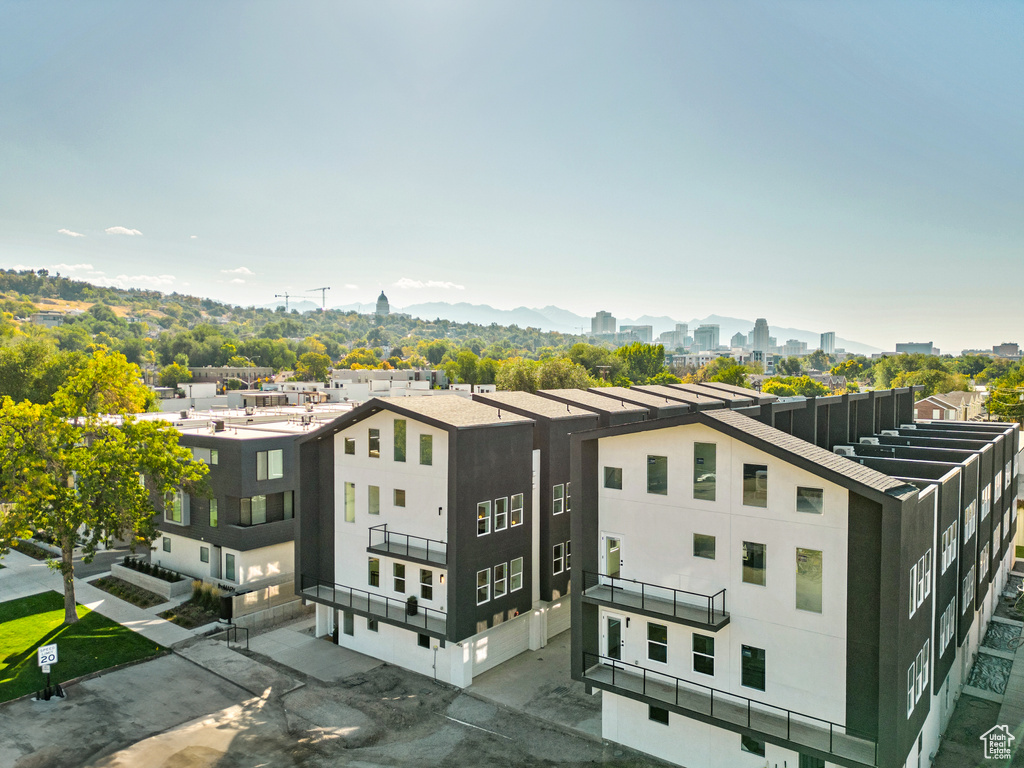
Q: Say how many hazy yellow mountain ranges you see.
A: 0